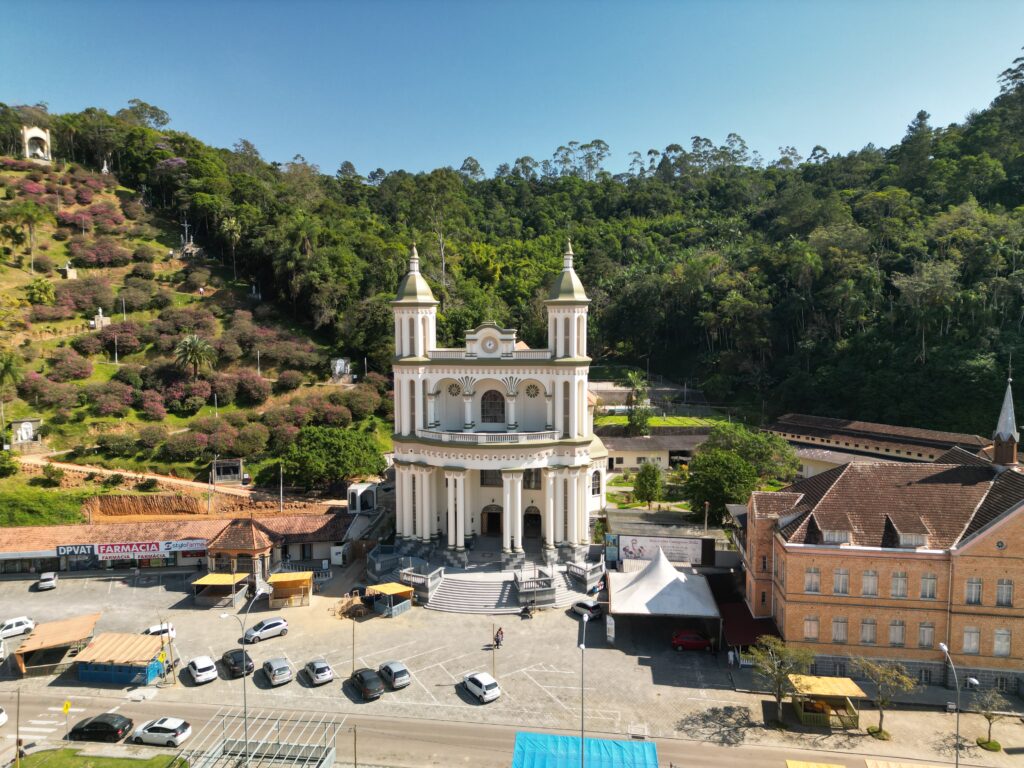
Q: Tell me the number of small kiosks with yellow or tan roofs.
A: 6